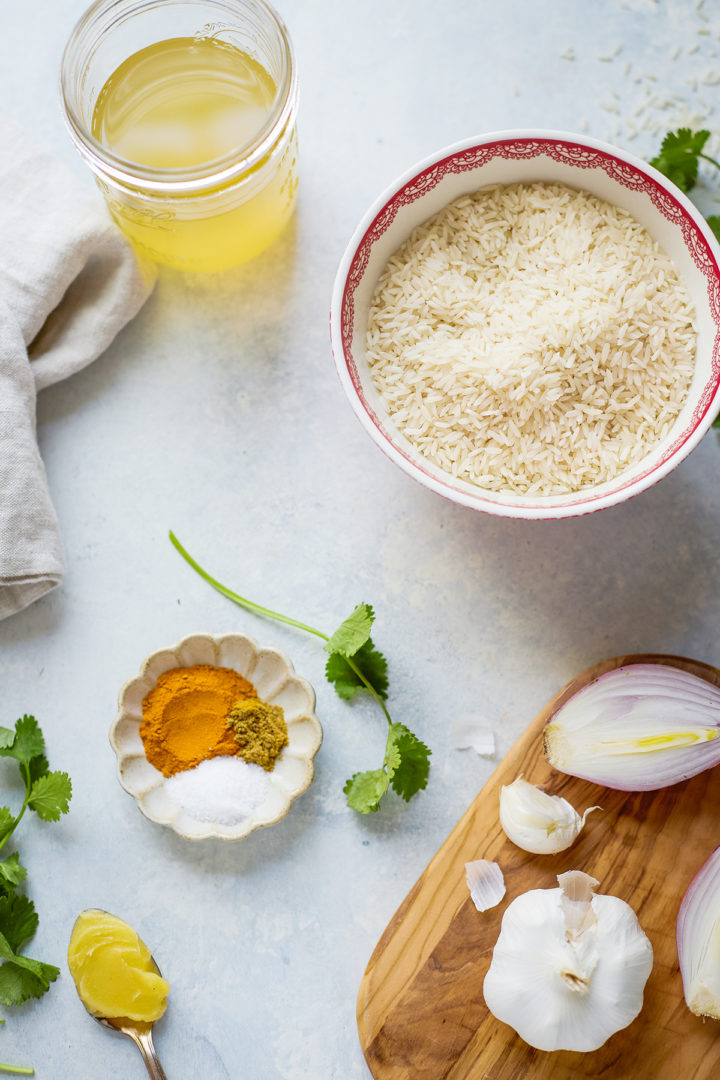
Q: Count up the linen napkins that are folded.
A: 1